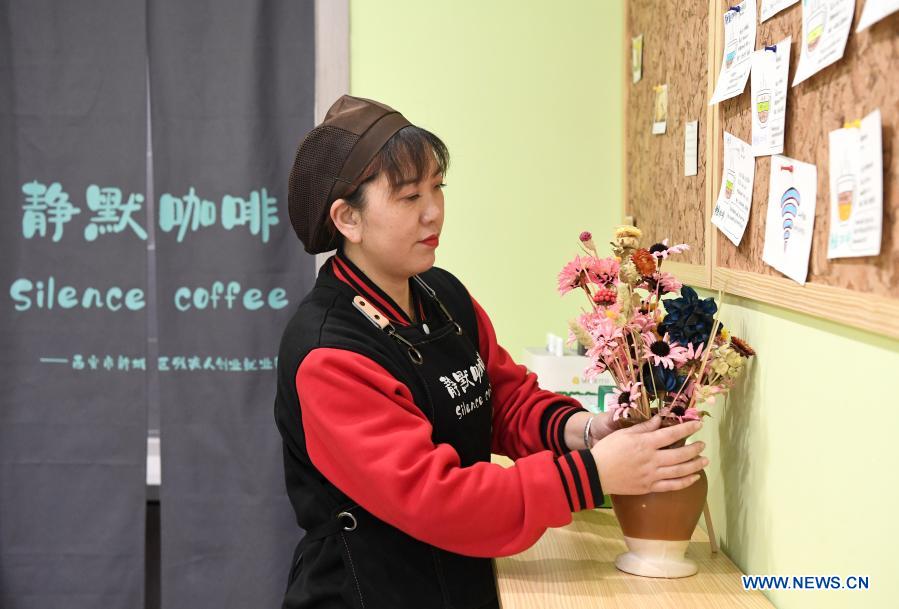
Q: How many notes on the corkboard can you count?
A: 11